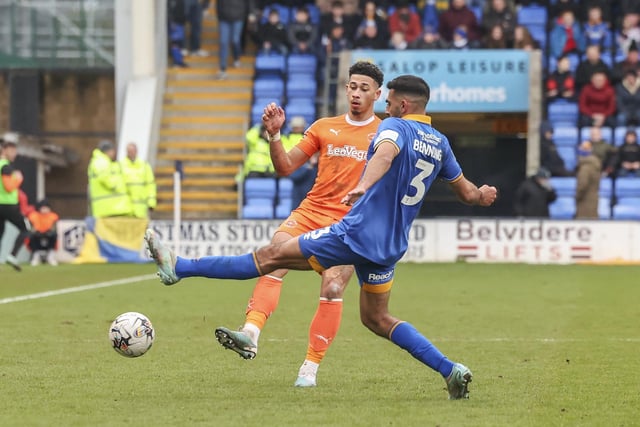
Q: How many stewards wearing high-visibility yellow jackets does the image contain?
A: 4